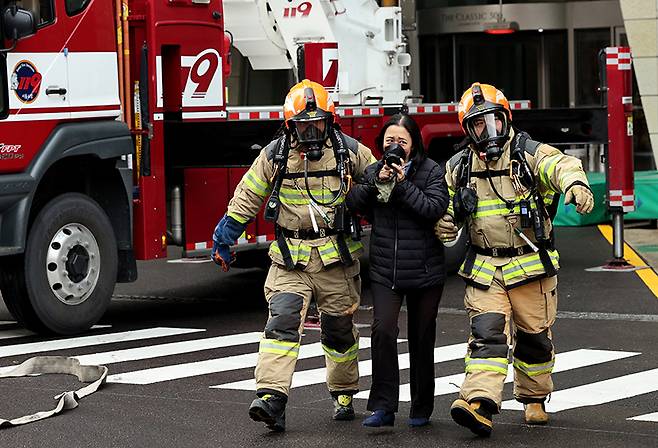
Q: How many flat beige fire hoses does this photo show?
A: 1